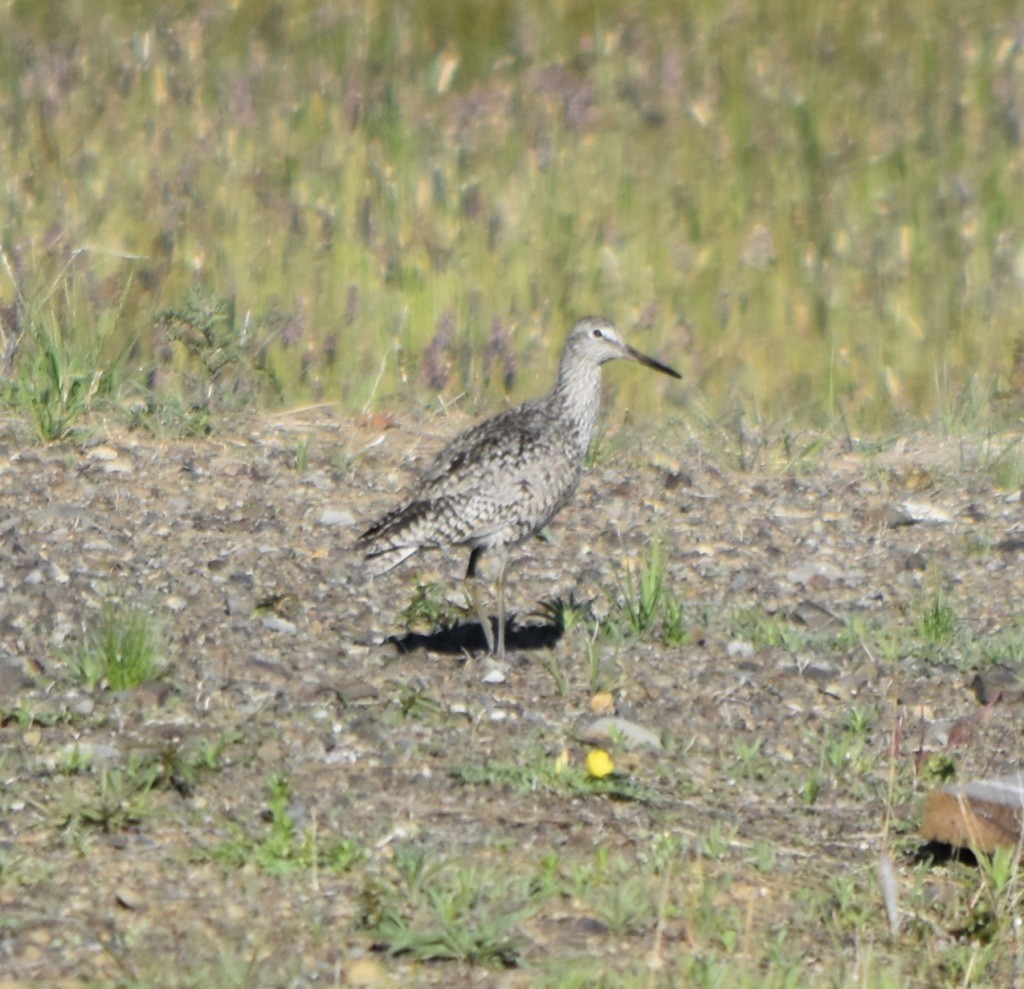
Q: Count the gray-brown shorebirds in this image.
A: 1